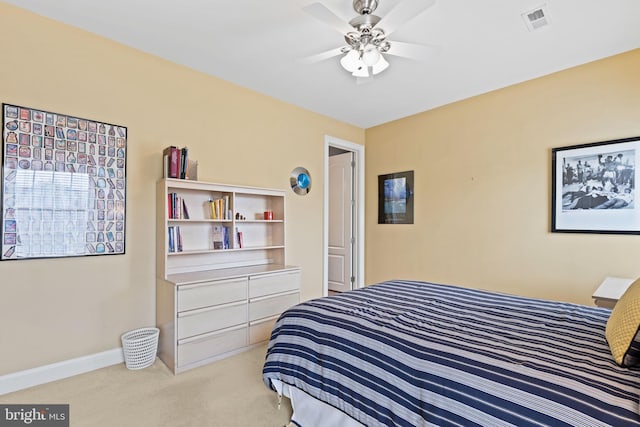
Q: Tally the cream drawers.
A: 6